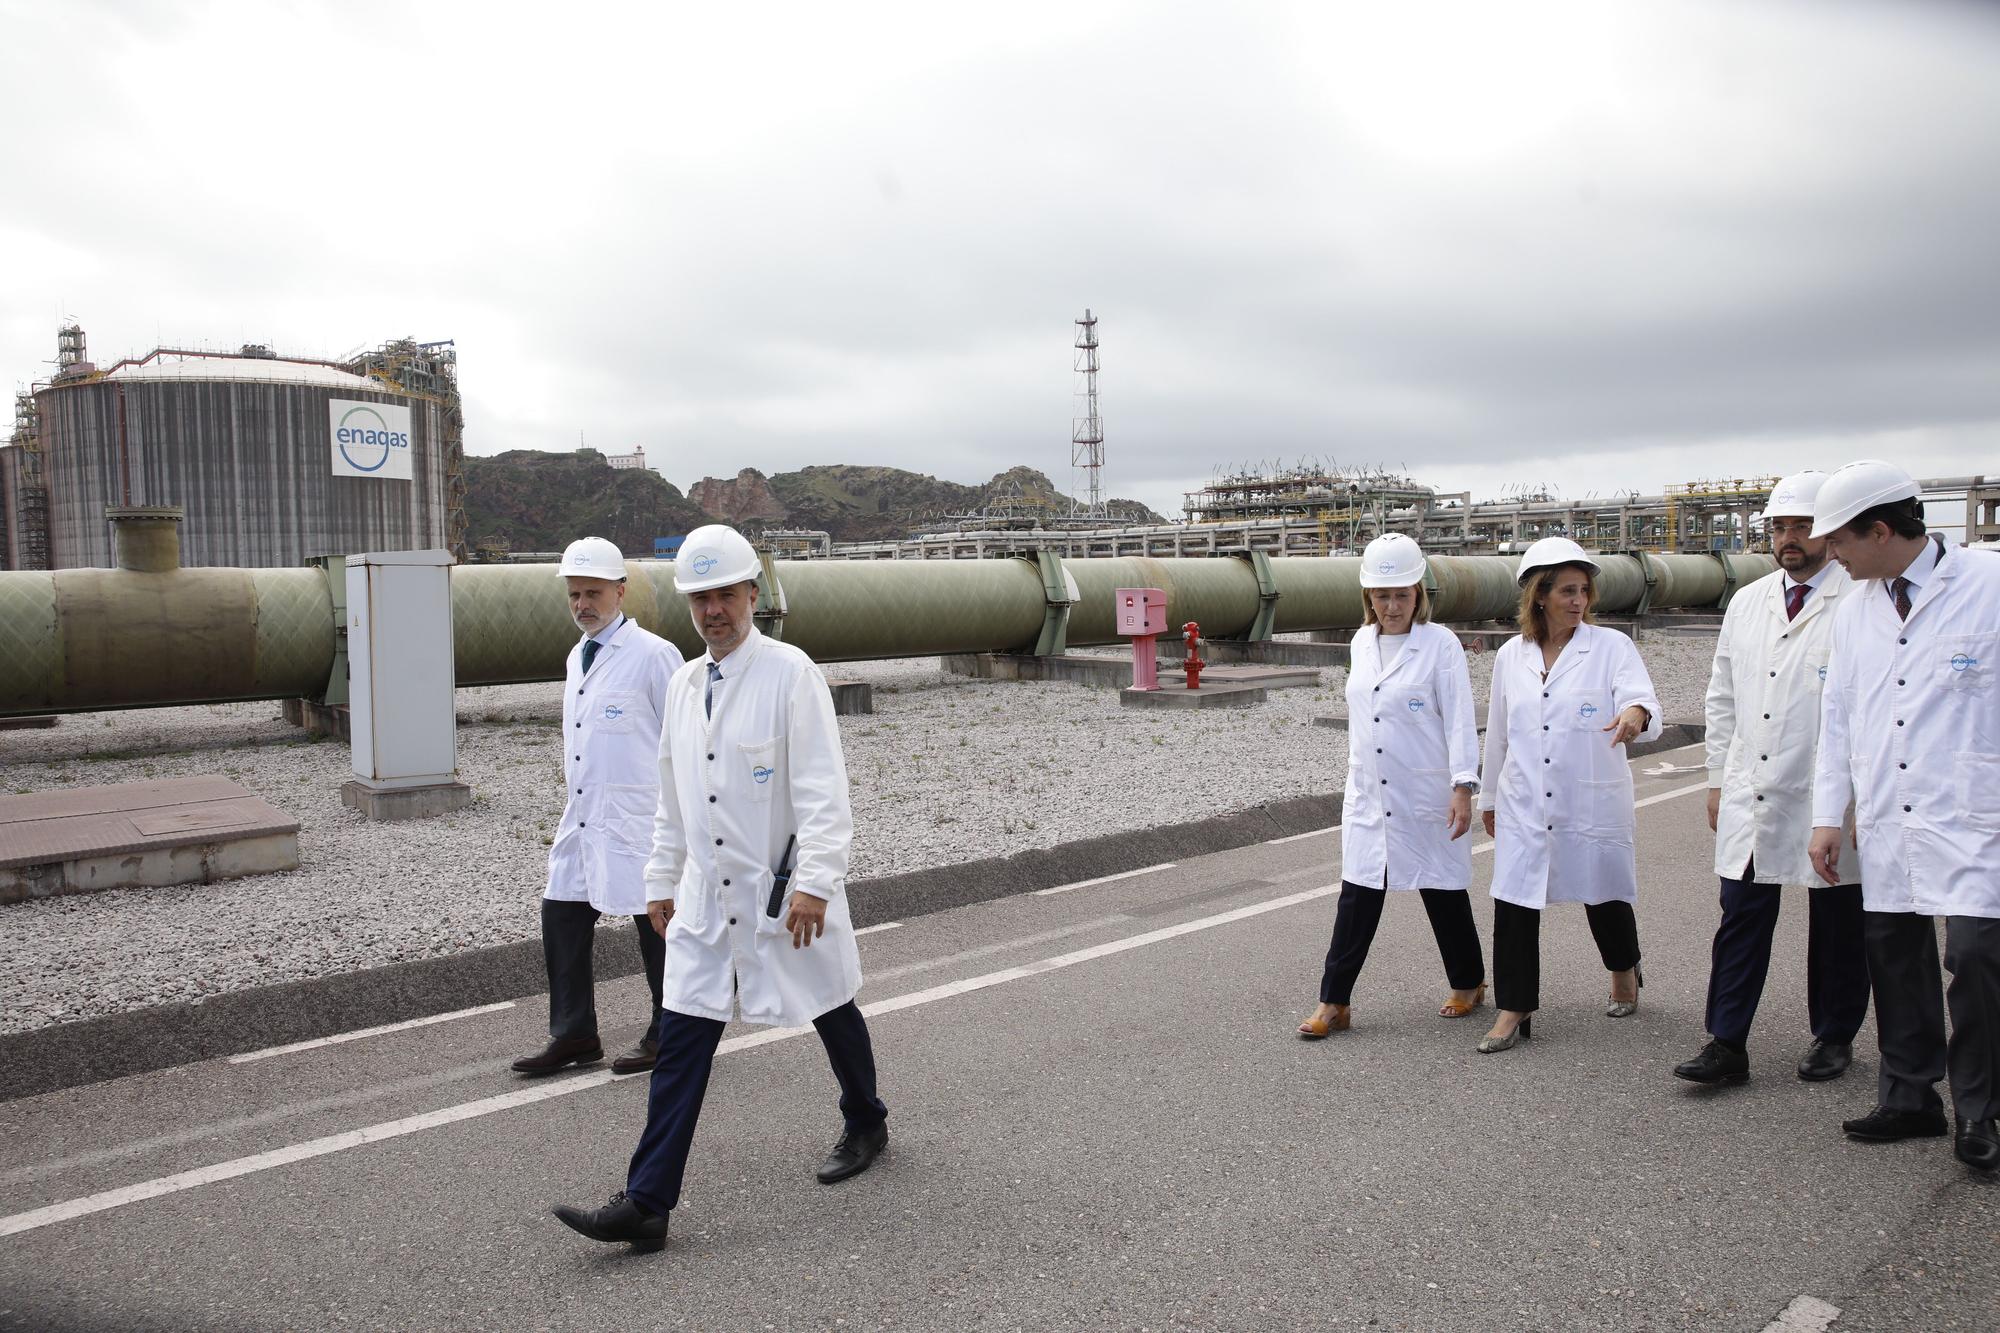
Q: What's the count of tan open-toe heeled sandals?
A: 2